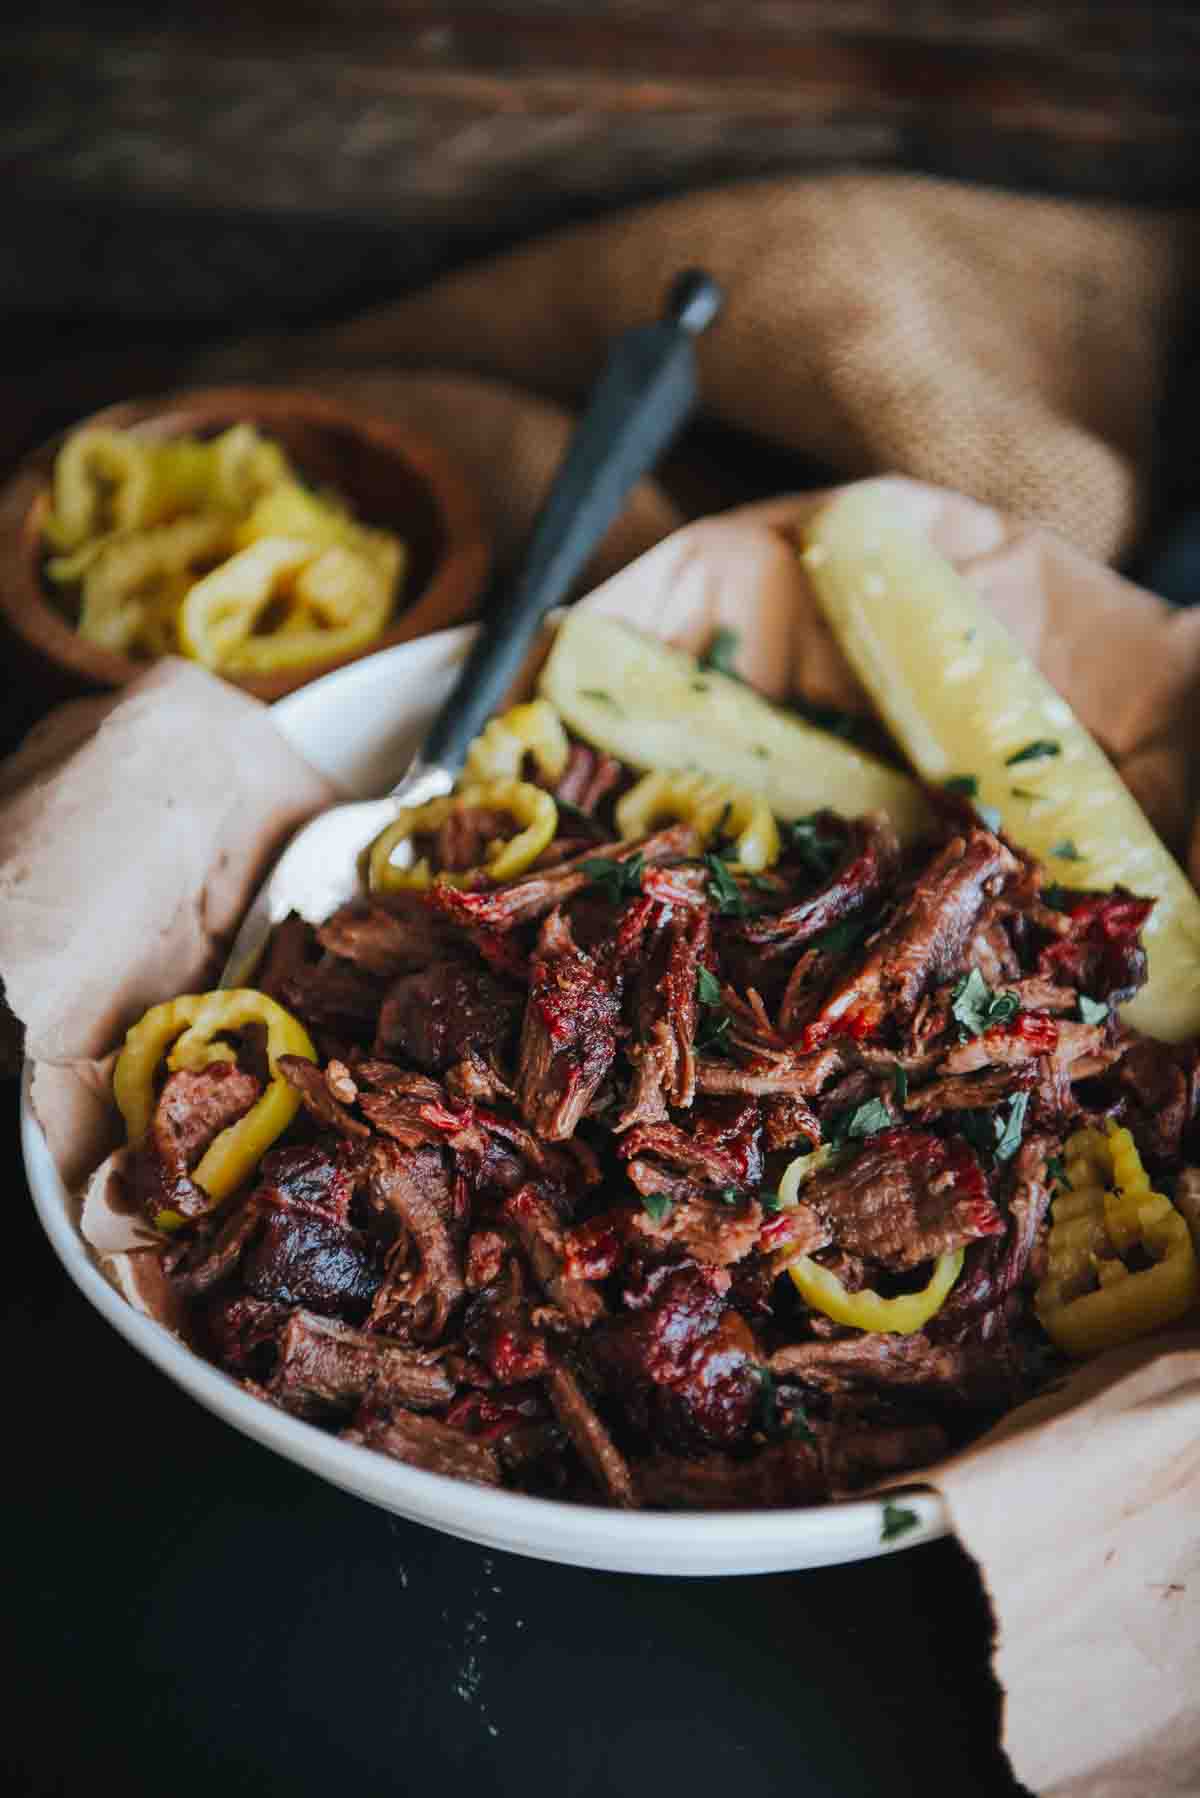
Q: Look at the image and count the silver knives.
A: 0